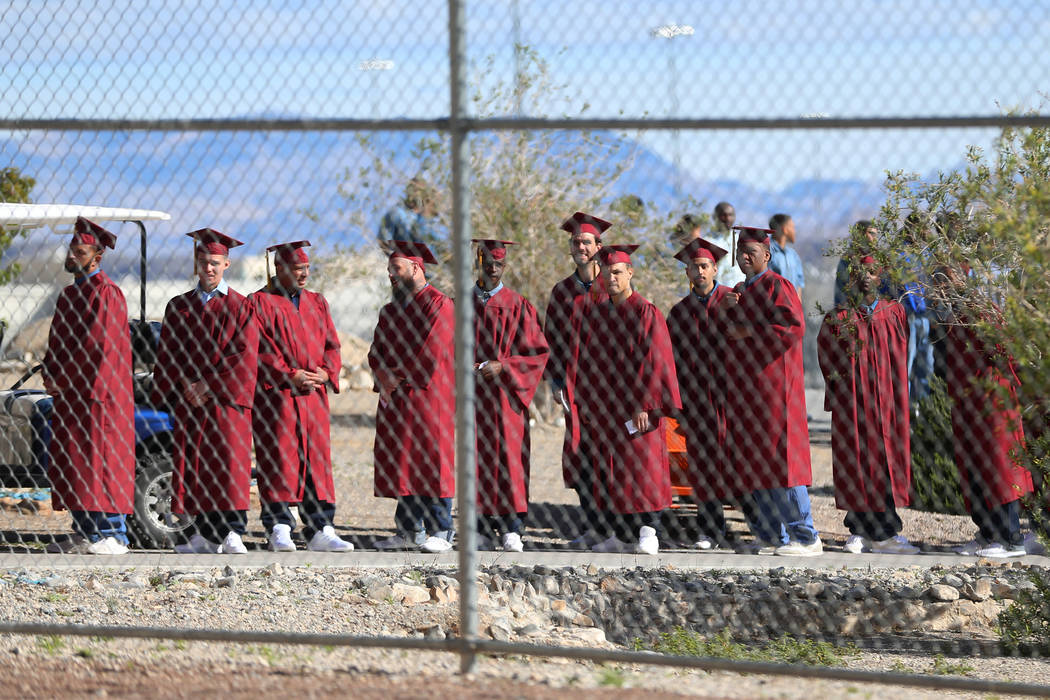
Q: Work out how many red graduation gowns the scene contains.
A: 11